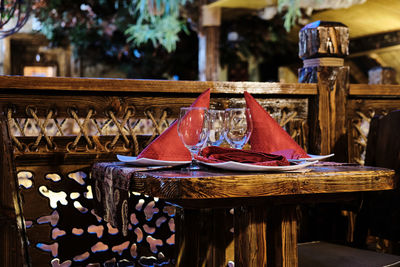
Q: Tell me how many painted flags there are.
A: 0